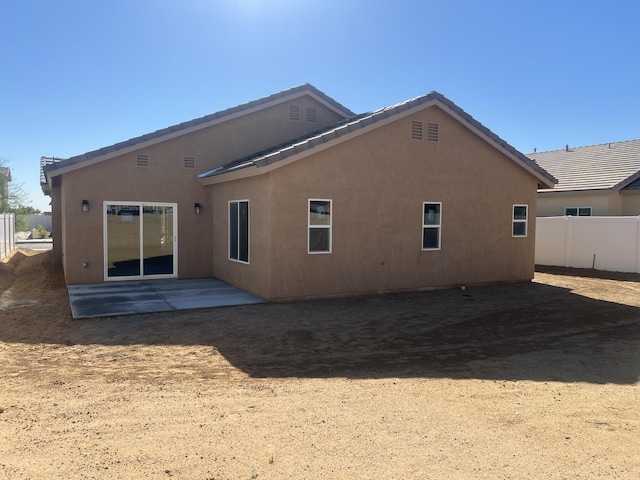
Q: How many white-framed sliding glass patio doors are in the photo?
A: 1